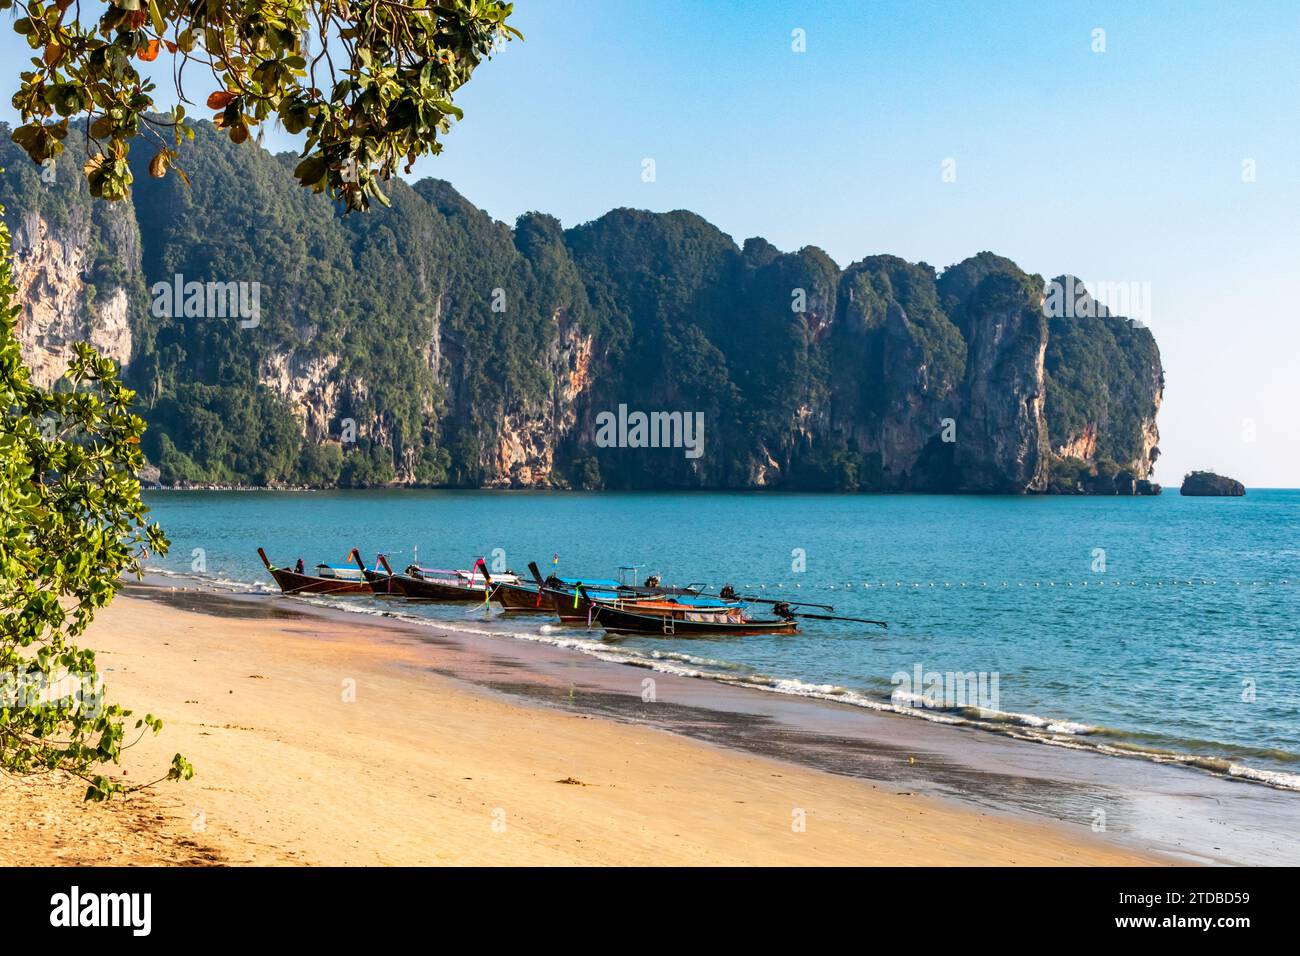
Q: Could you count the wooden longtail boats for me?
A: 6